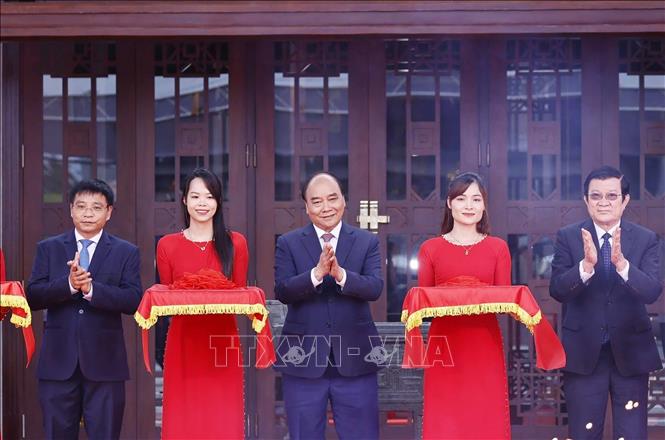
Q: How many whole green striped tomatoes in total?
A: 0